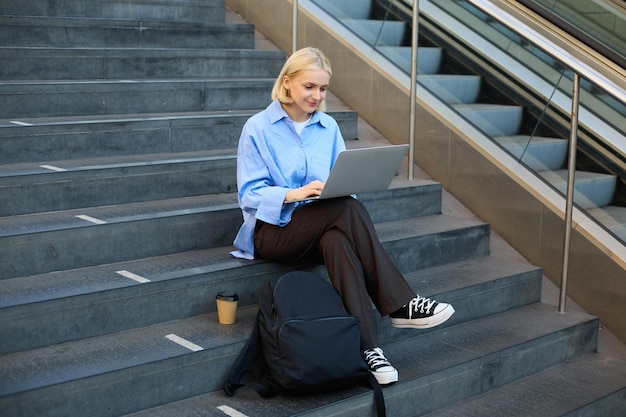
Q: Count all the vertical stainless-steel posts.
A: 3